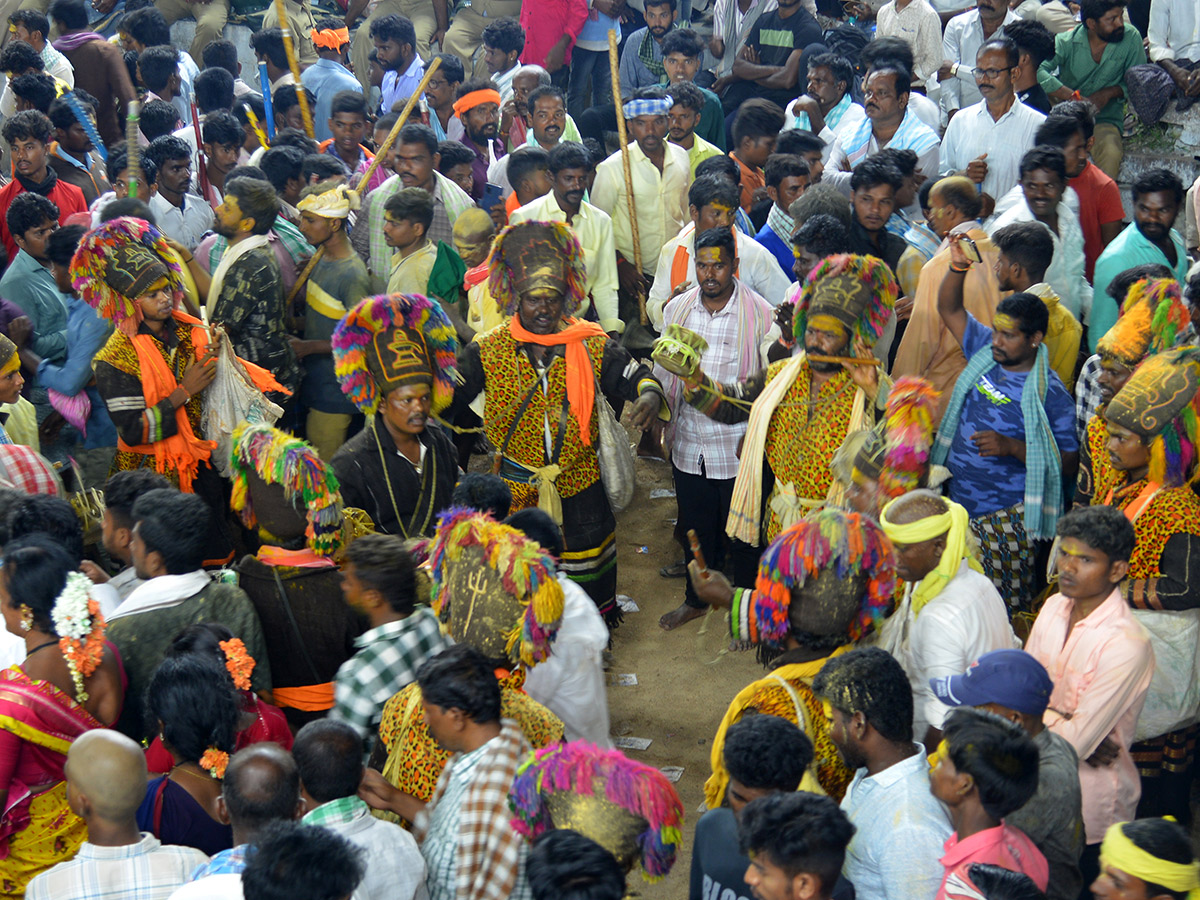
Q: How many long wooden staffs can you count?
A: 3